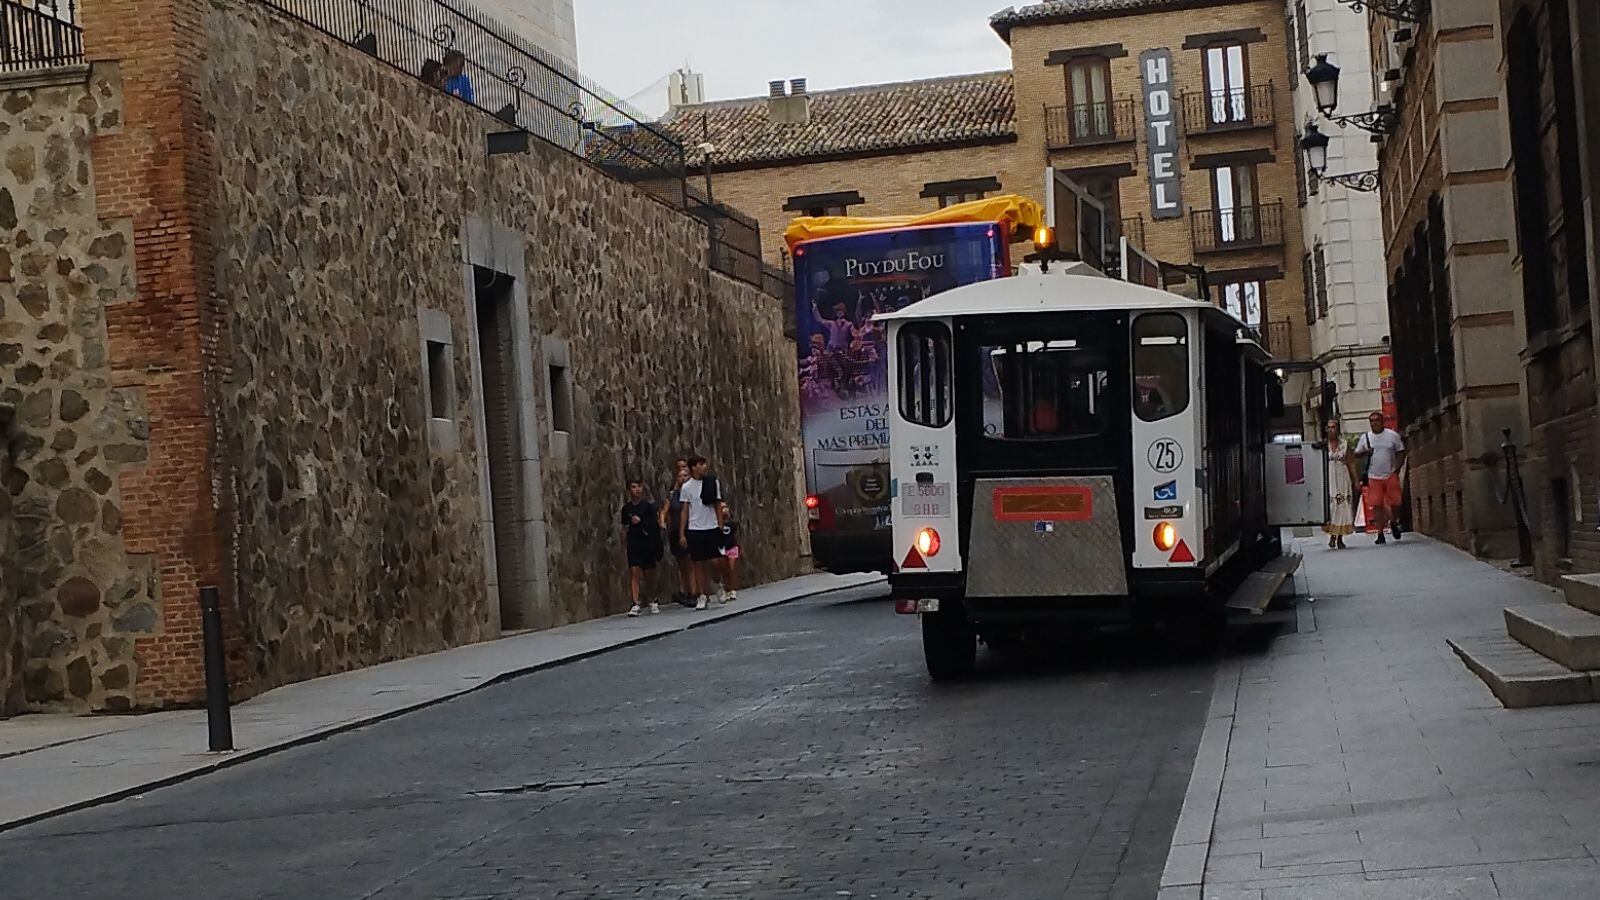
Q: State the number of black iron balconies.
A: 5